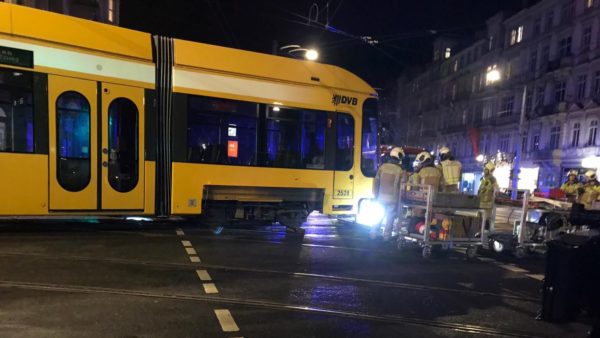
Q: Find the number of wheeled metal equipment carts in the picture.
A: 2